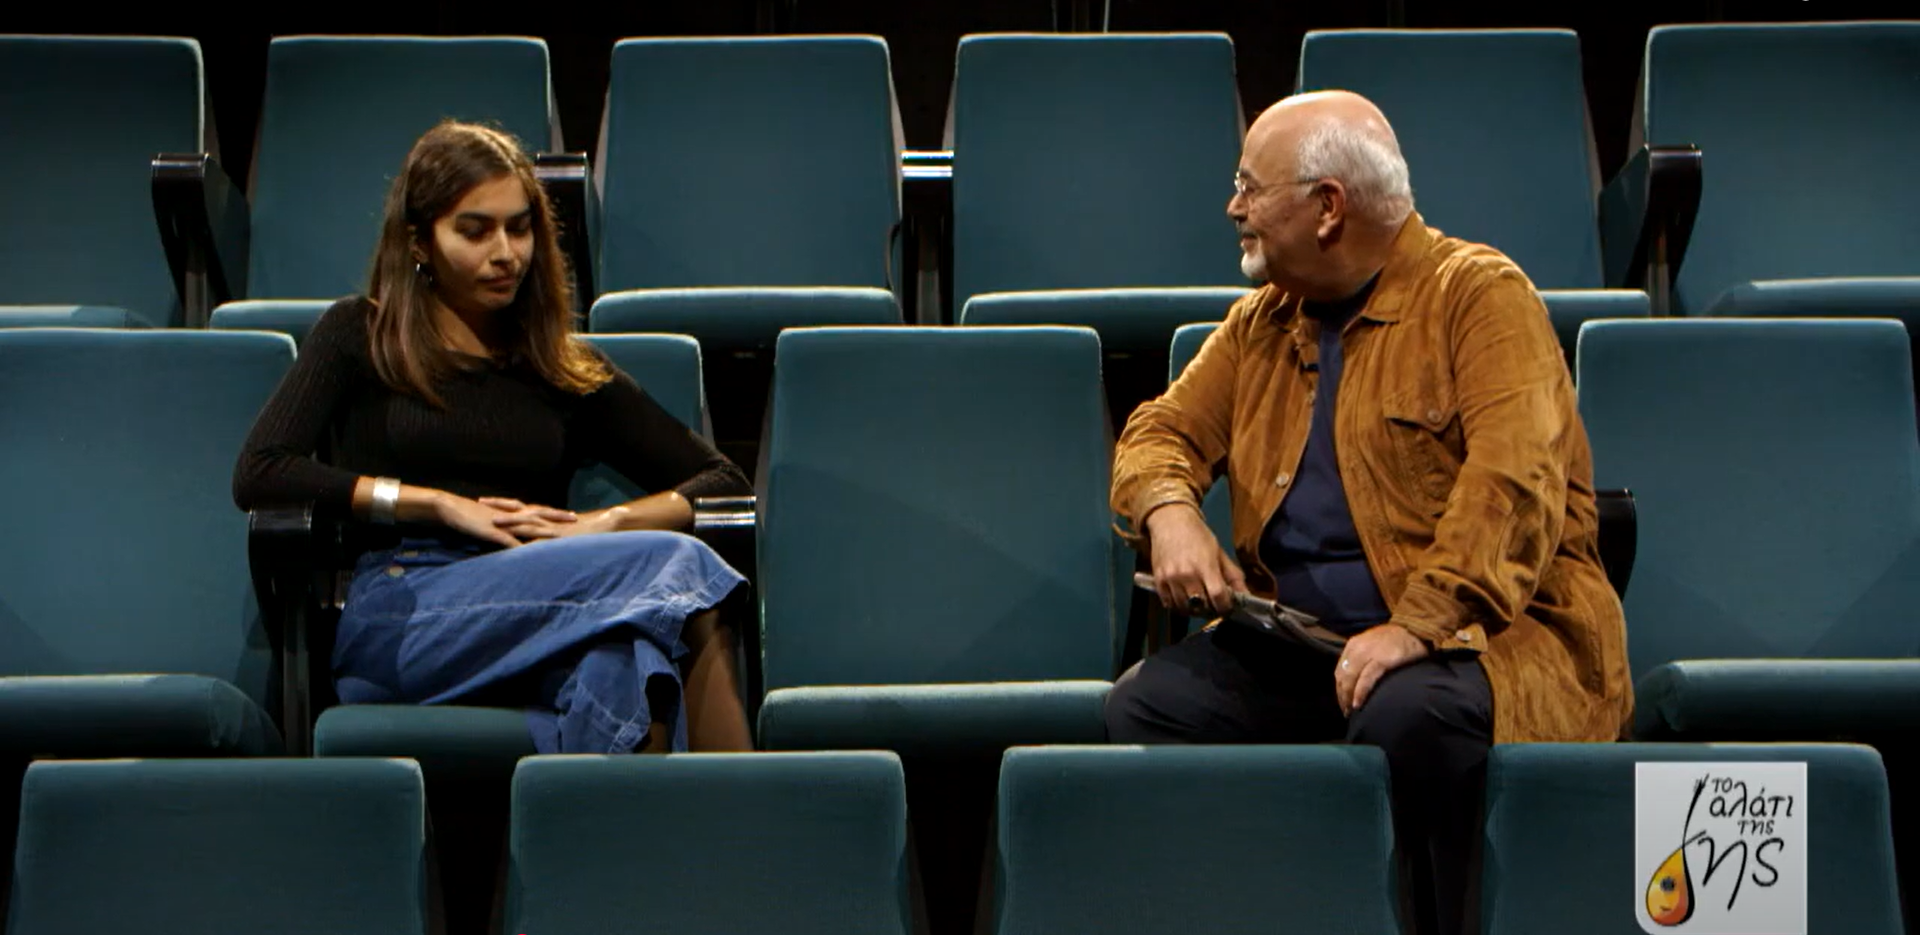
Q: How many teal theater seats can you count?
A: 15